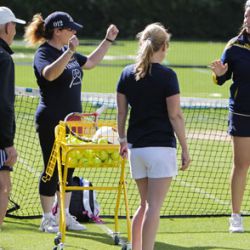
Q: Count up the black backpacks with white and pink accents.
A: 1